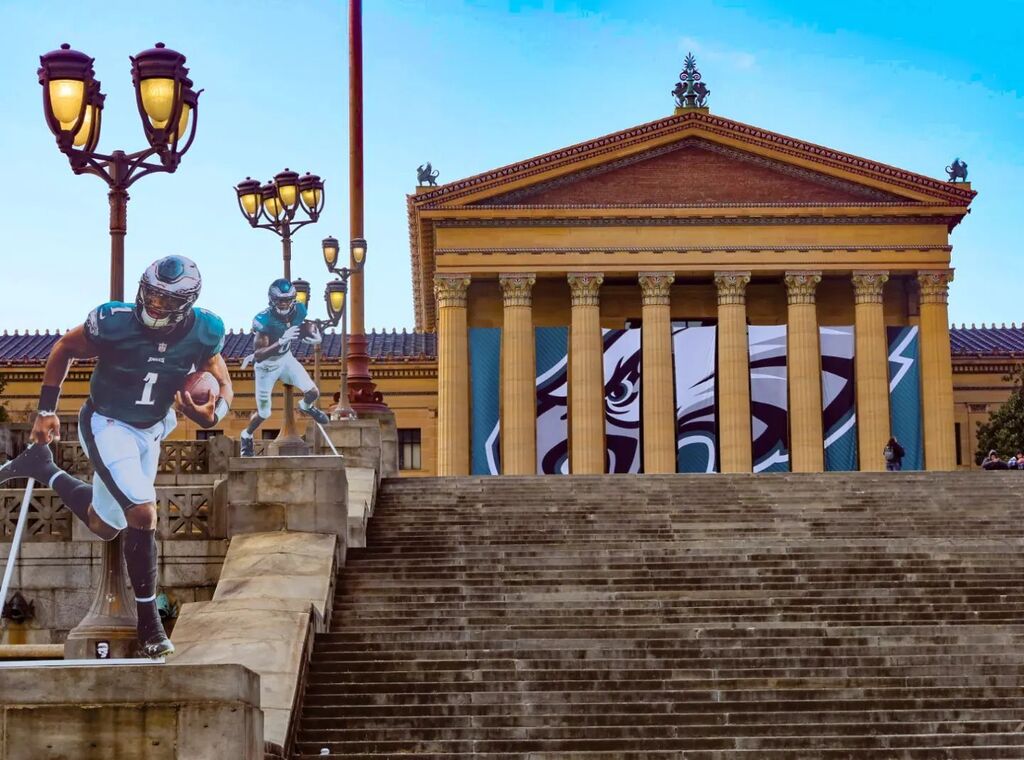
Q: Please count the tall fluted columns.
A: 8